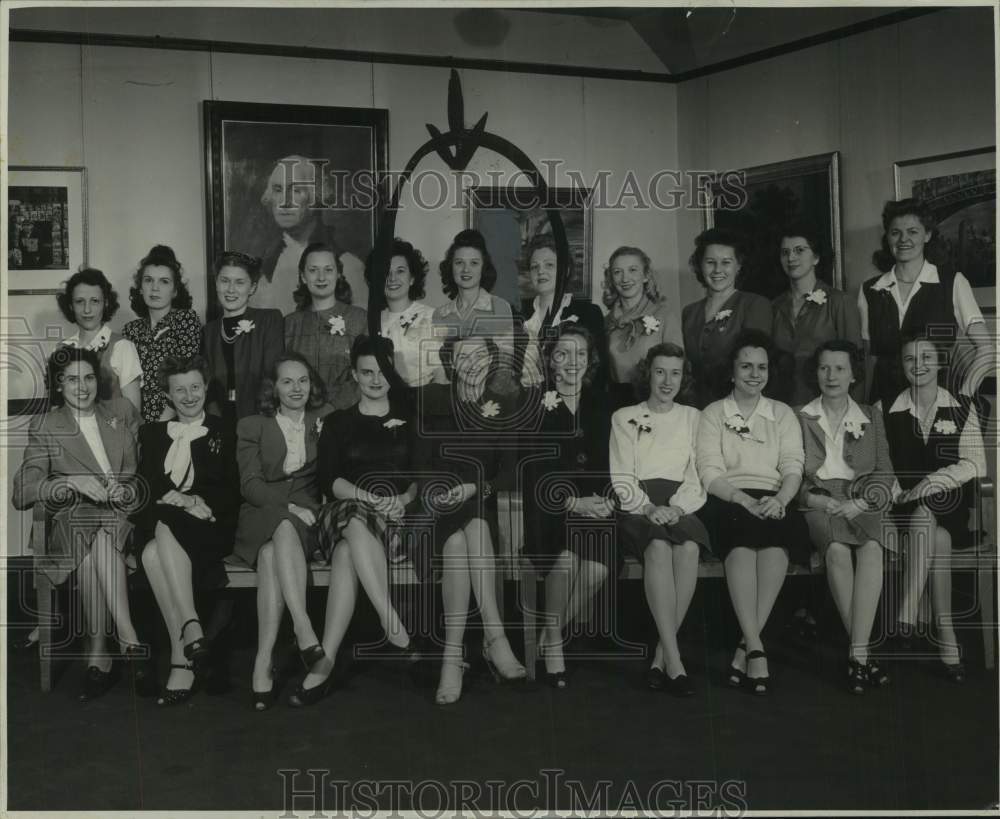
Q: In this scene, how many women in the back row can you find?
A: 11